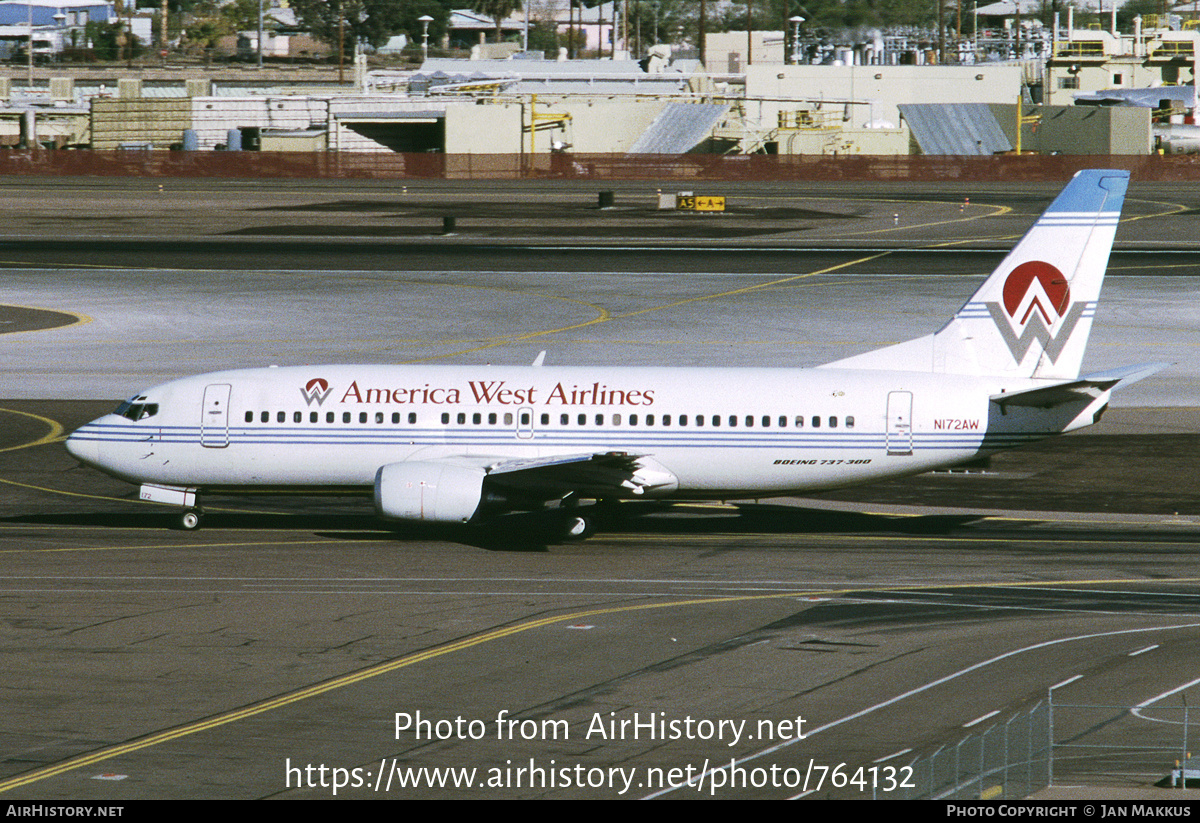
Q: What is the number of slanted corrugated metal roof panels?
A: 2